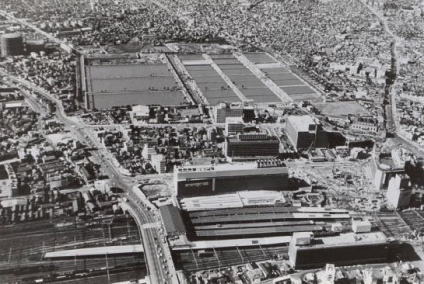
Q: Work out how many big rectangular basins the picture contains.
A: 4